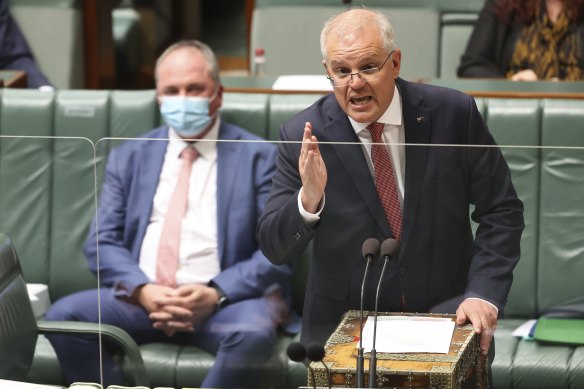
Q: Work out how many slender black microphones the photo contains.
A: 4